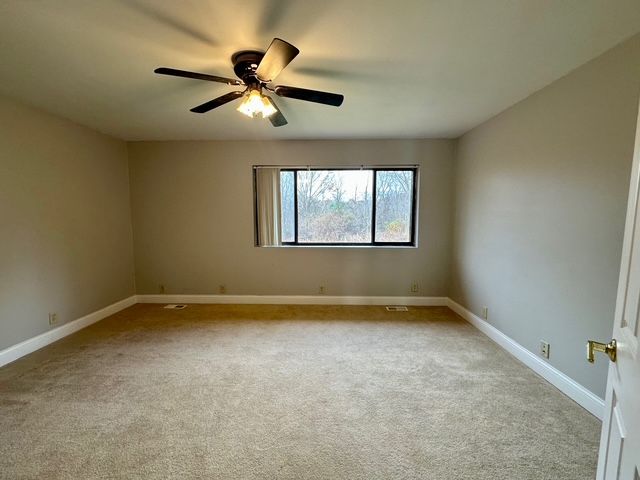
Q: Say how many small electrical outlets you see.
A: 7